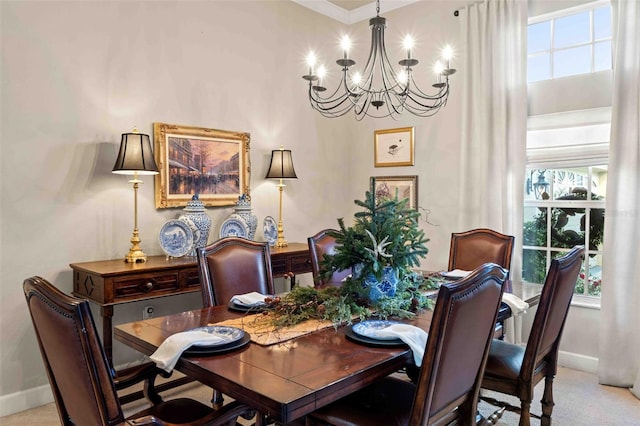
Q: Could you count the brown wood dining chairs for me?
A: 6